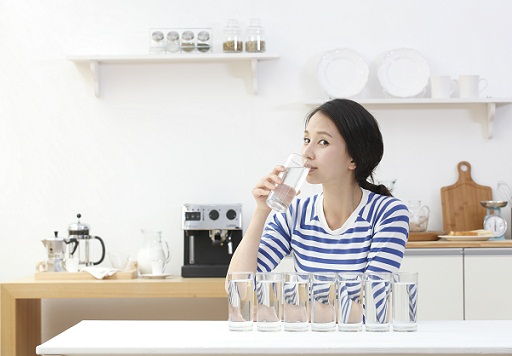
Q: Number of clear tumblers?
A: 8